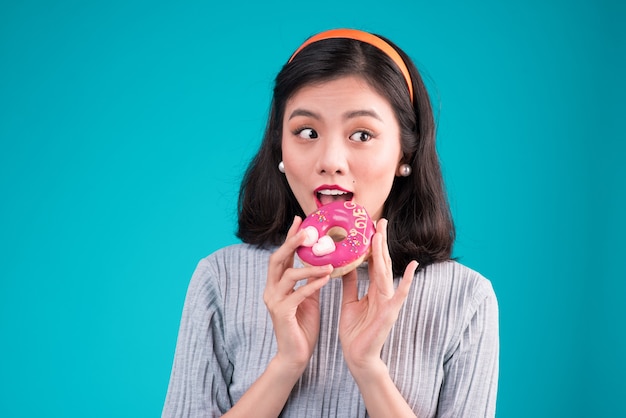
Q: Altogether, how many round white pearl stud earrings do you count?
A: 2